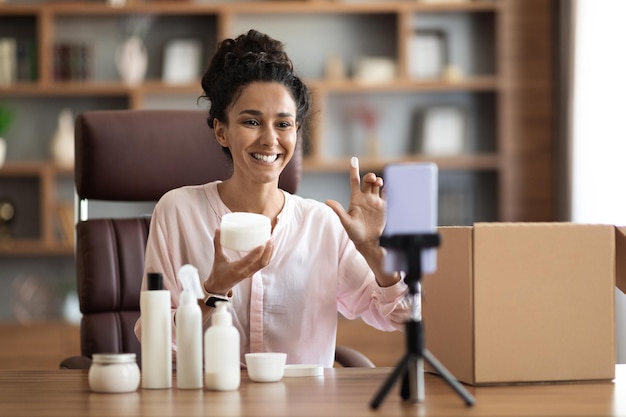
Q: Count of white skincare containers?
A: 6